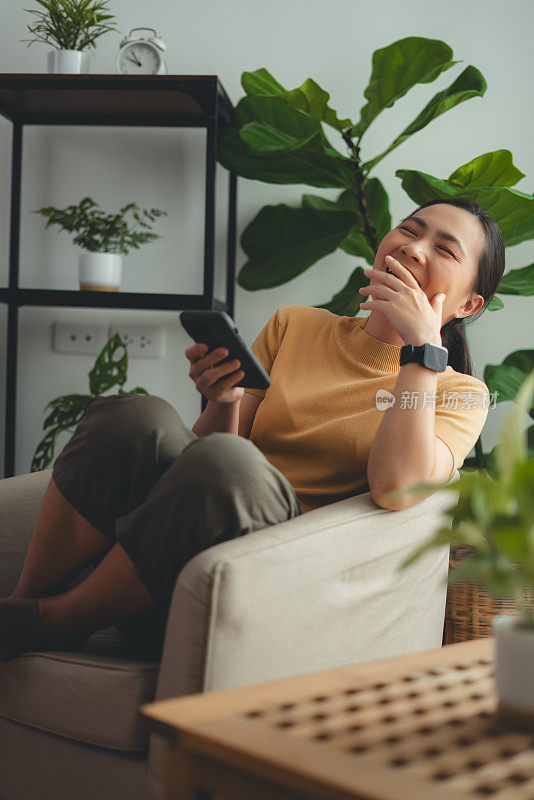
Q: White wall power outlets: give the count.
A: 2